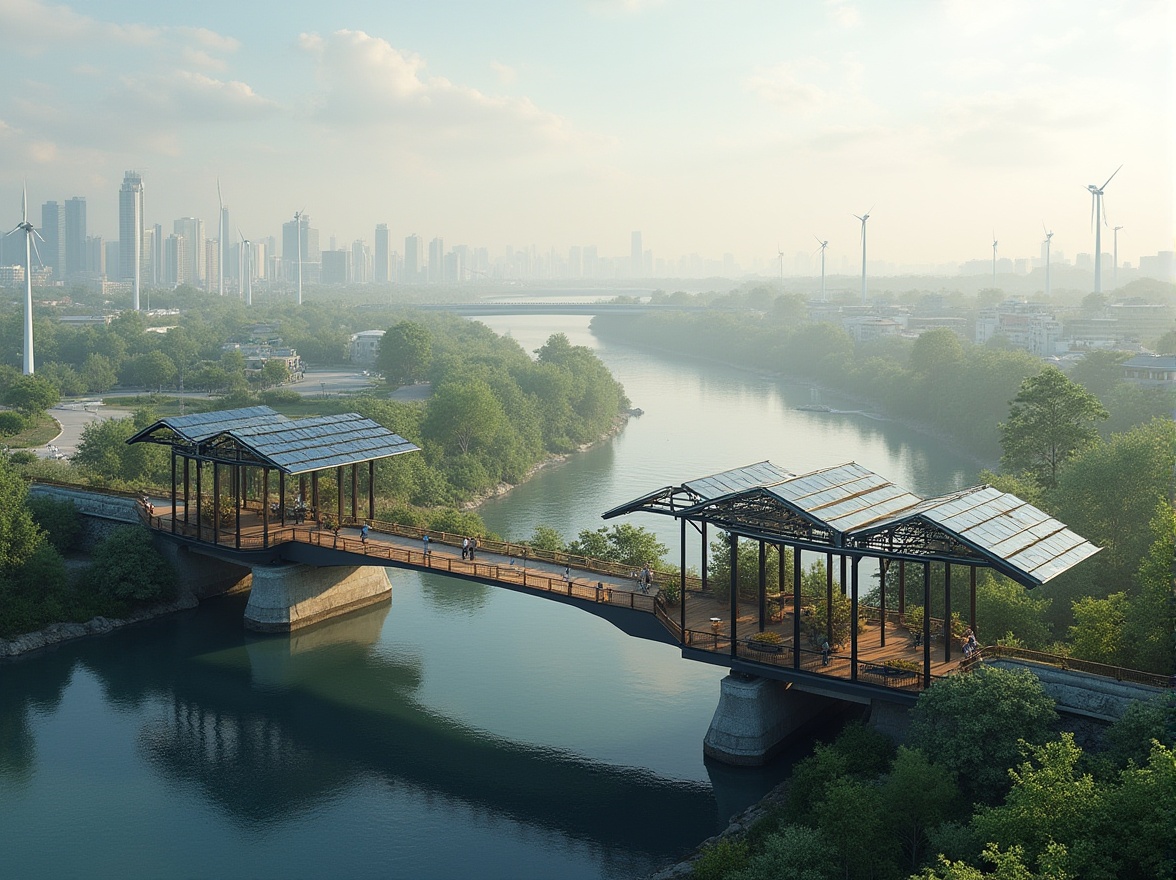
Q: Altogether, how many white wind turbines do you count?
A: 11